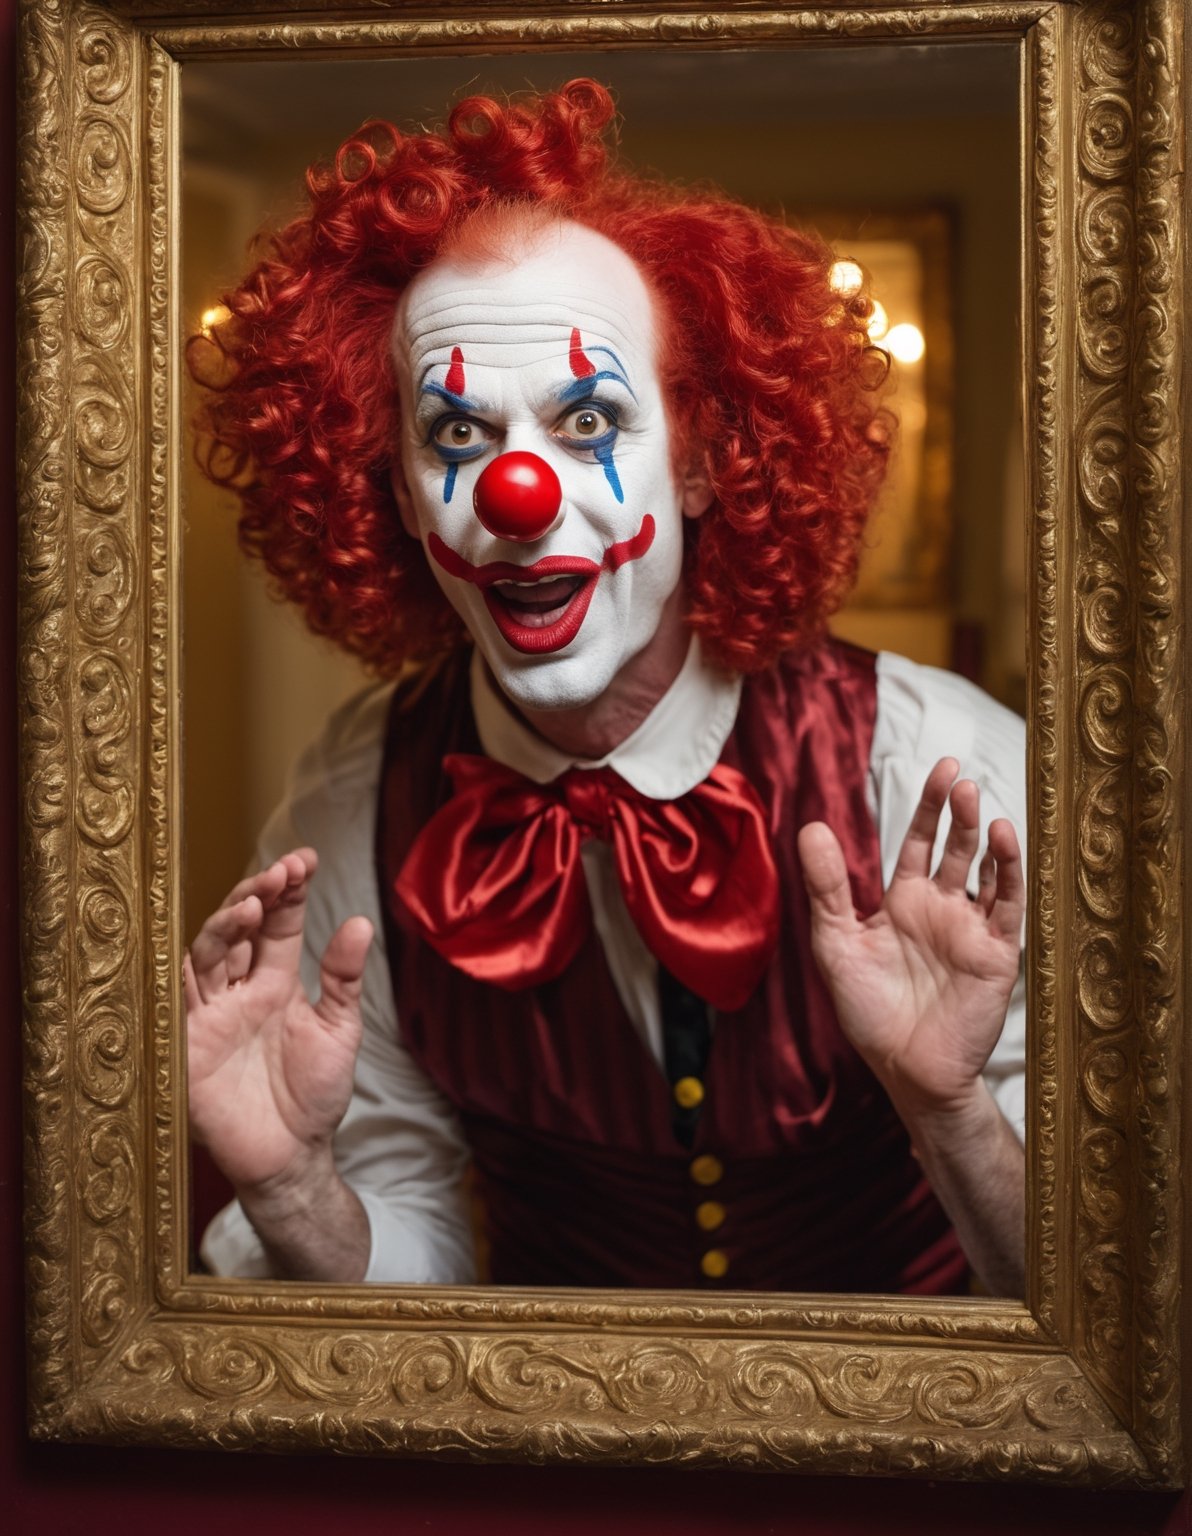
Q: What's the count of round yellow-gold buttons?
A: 4